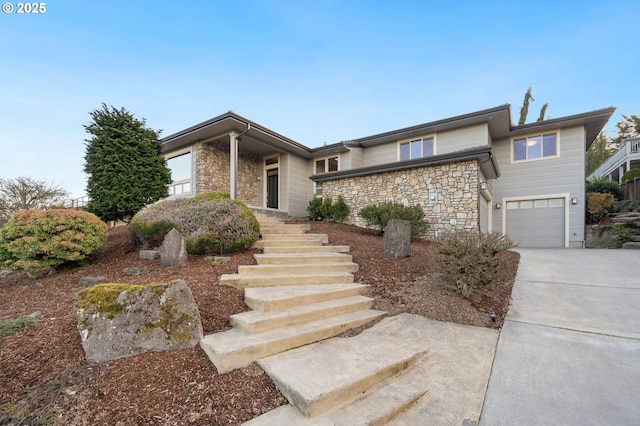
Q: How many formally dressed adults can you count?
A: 0